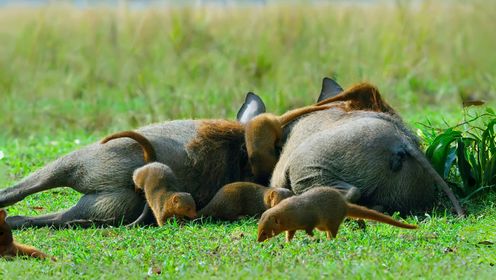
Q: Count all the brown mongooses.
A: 5